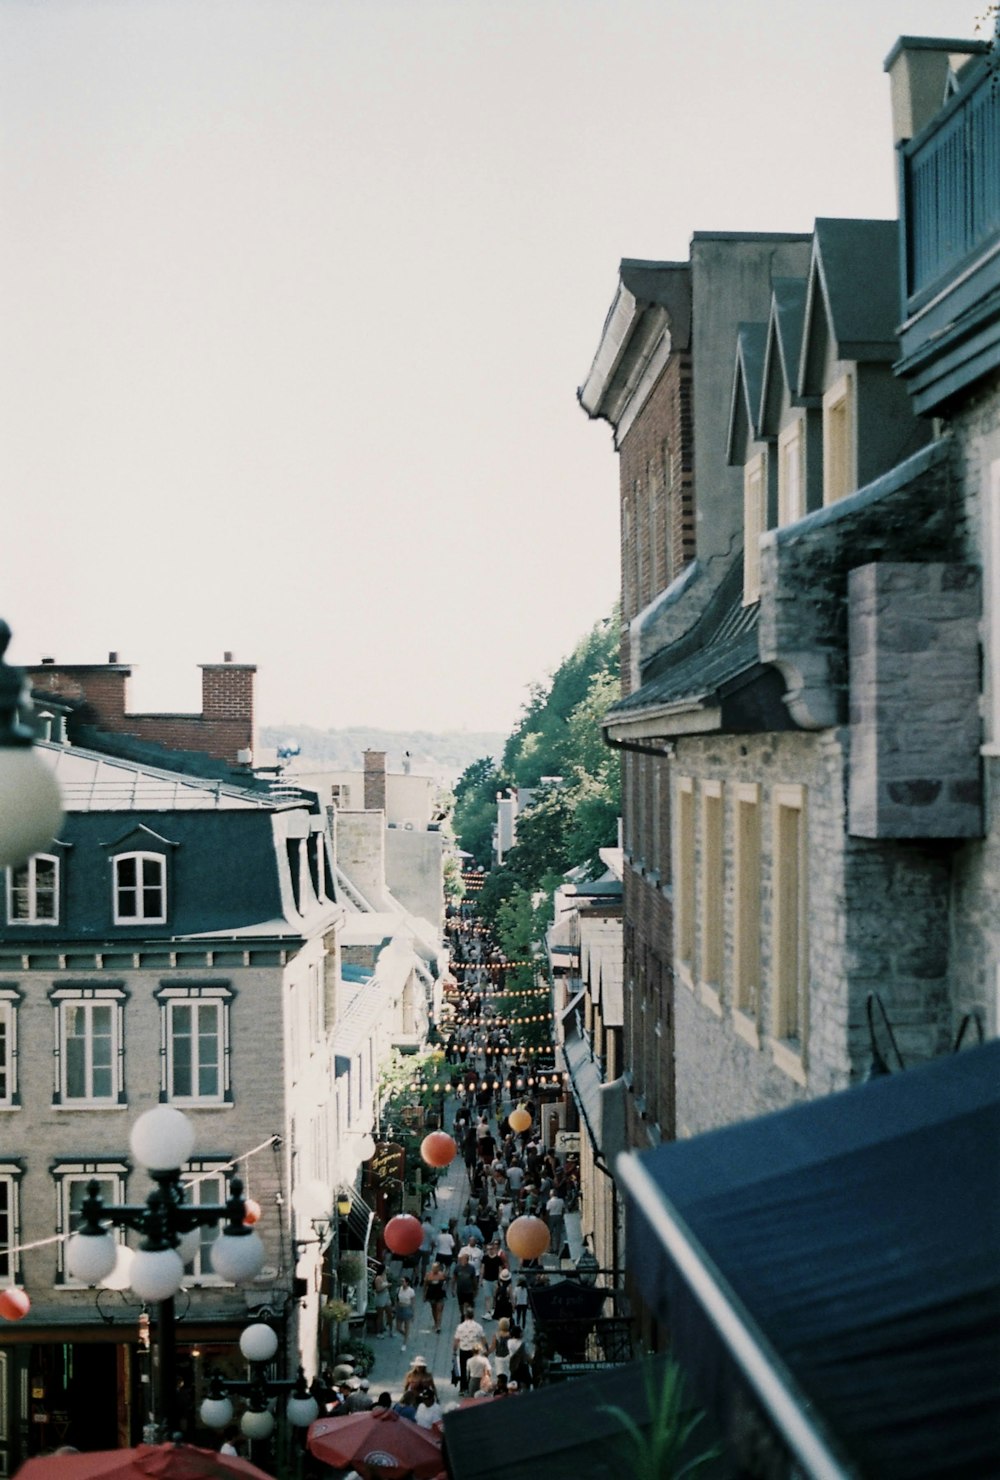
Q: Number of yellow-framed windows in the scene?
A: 7